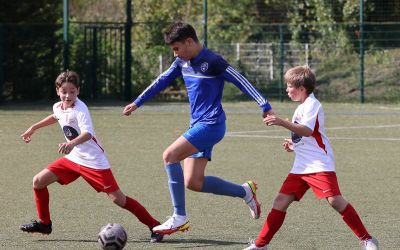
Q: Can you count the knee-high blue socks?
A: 2